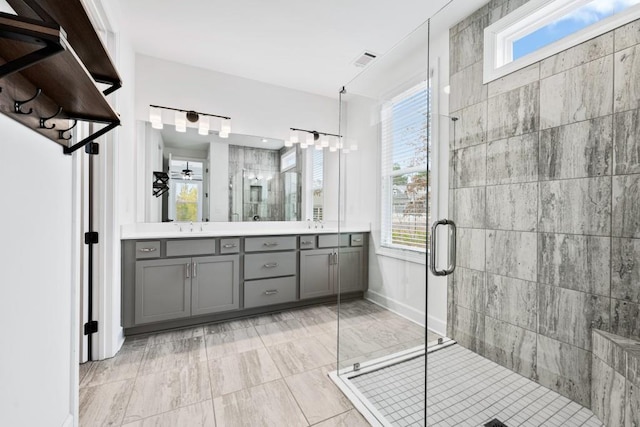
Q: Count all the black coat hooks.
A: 3